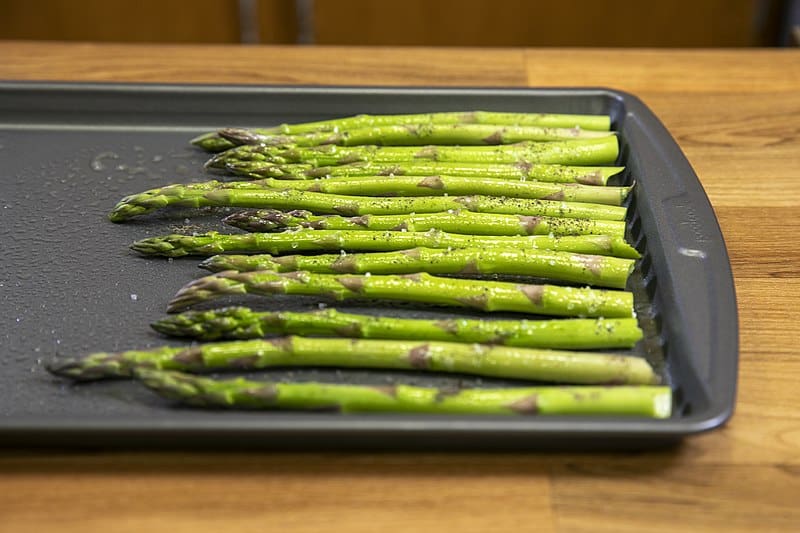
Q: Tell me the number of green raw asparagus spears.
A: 13